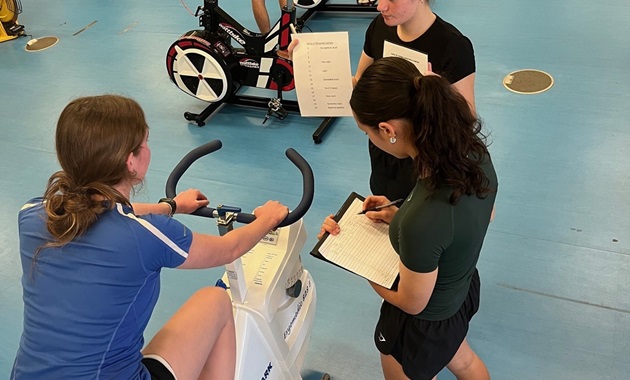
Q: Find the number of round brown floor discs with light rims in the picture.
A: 2